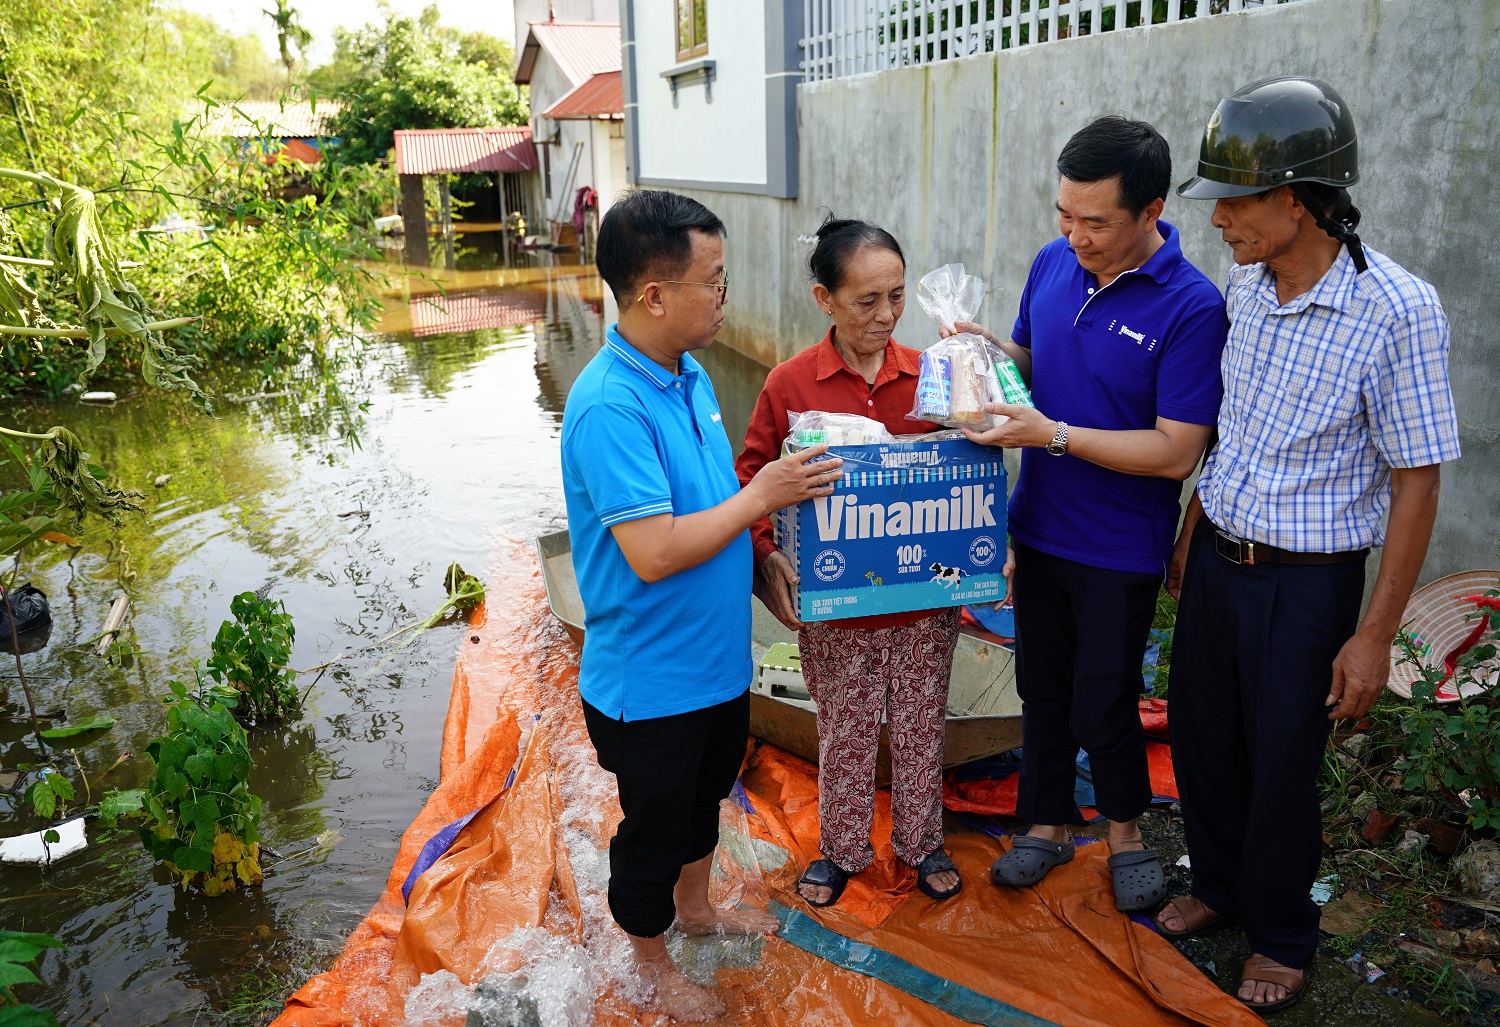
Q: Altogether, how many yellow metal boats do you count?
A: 0